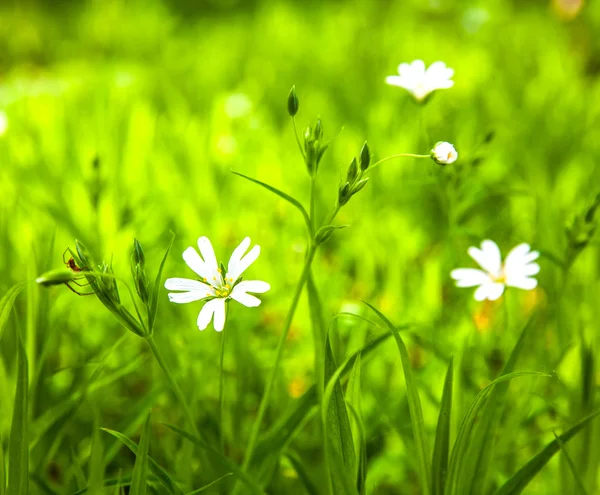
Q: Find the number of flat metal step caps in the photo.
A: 0